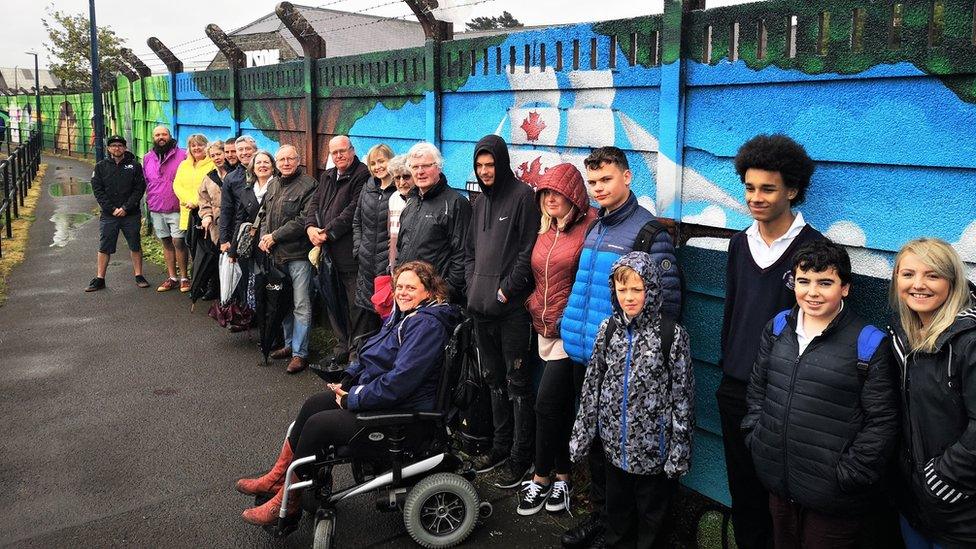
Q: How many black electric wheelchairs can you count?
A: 1